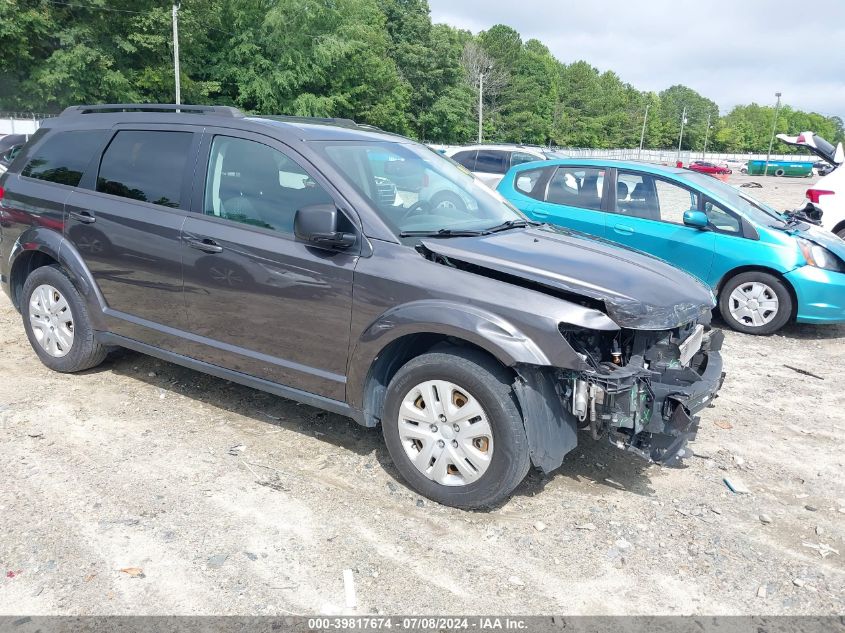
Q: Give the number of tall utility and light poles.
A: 6